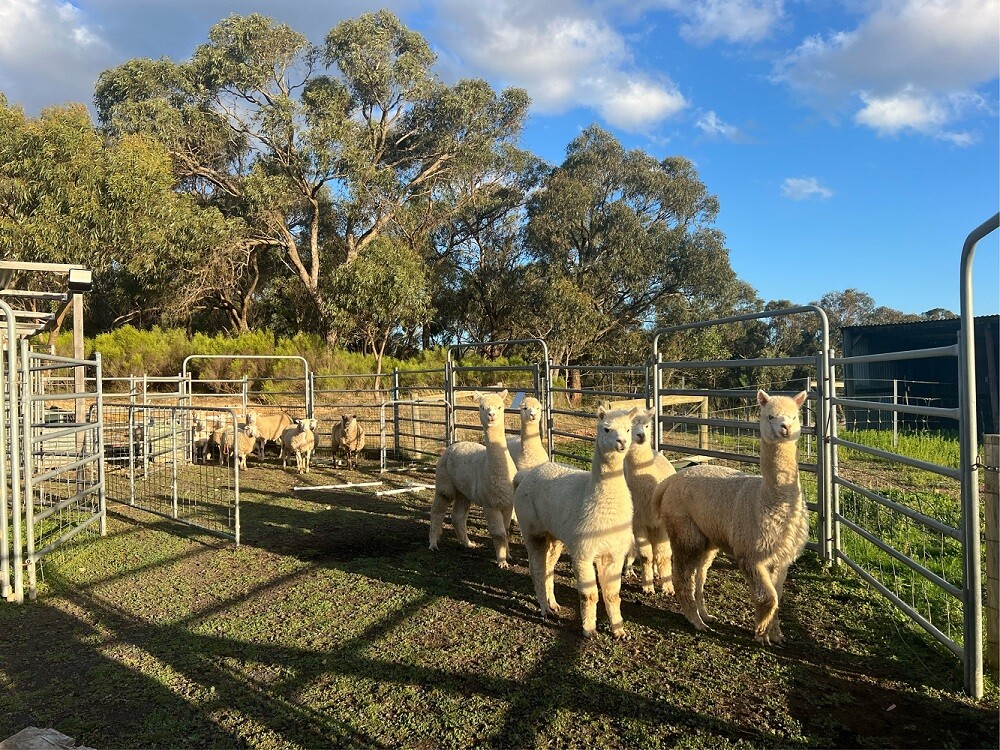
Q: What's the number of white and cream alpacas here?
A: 5